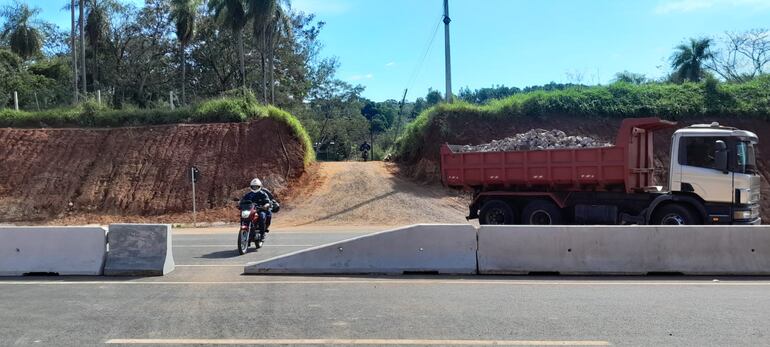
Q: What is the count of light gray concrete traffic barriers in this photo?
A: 4